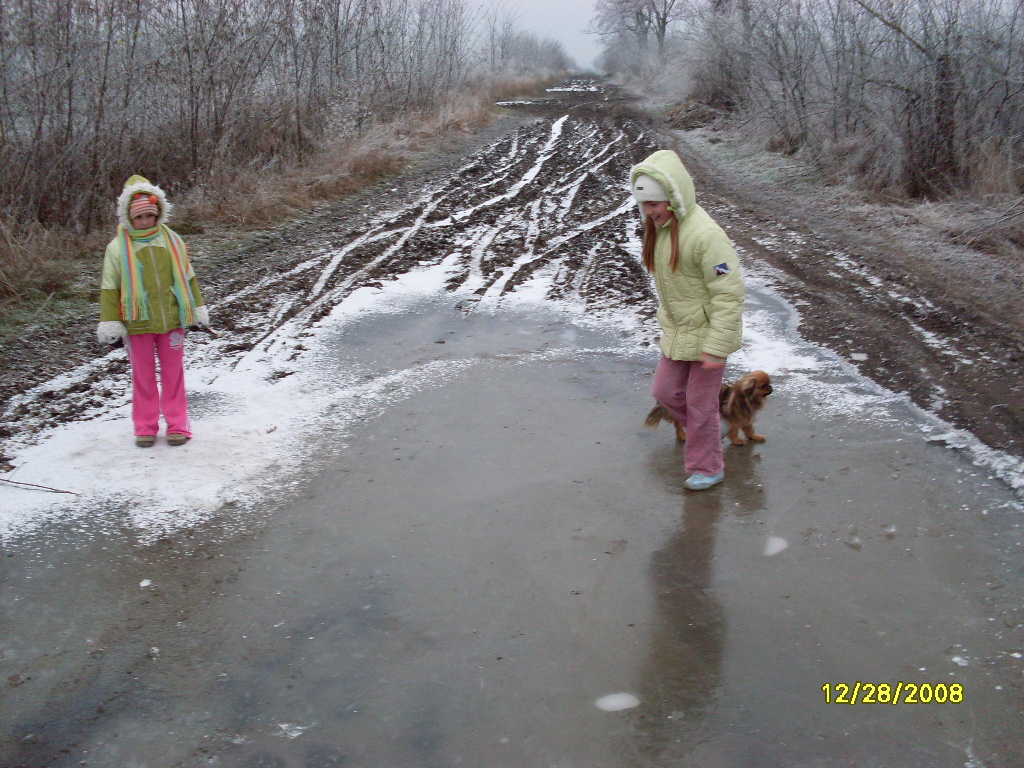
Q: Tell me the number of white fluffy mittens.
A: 2